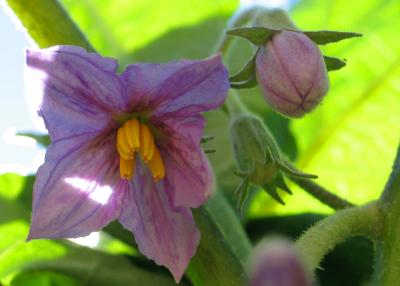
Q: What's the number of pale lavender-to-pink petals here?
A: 5